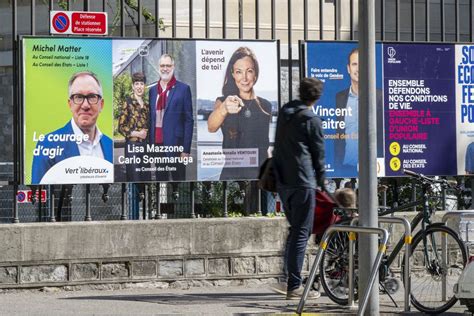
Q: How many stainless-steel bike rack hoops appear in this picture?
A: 3